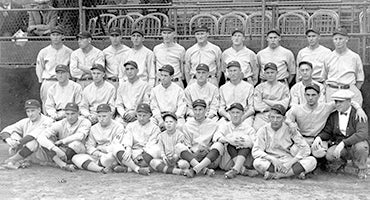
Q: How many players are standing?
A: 10